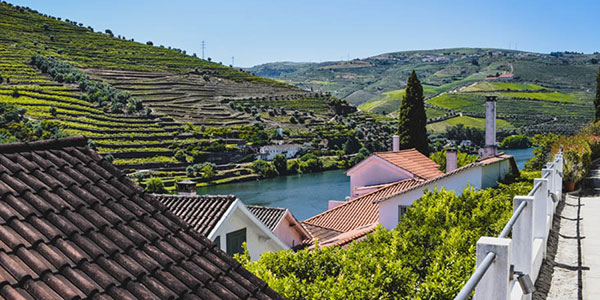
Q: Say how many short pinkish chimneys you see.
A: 2